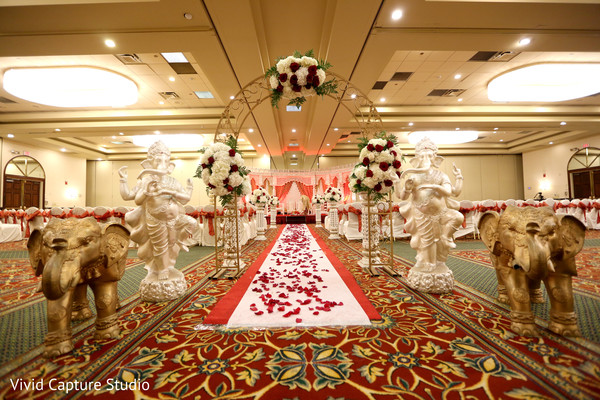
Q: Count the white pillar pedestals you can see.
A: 6